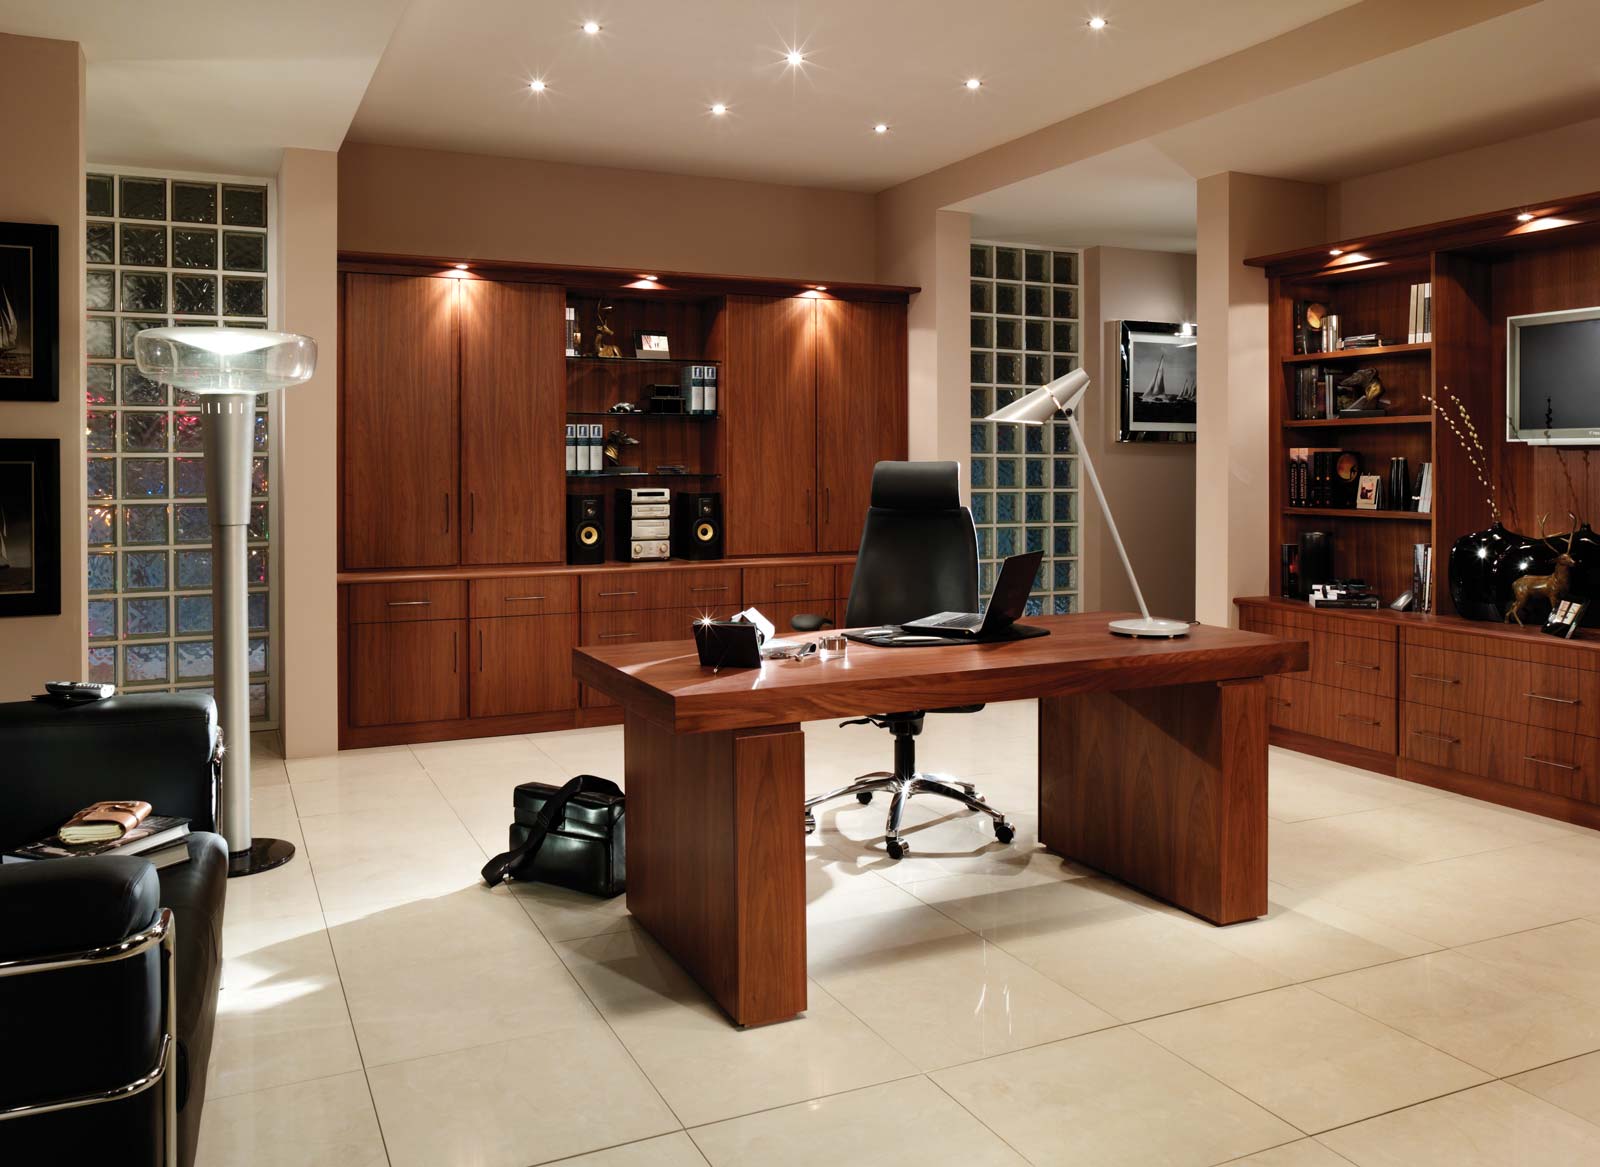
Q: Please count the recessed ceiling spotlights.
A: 7